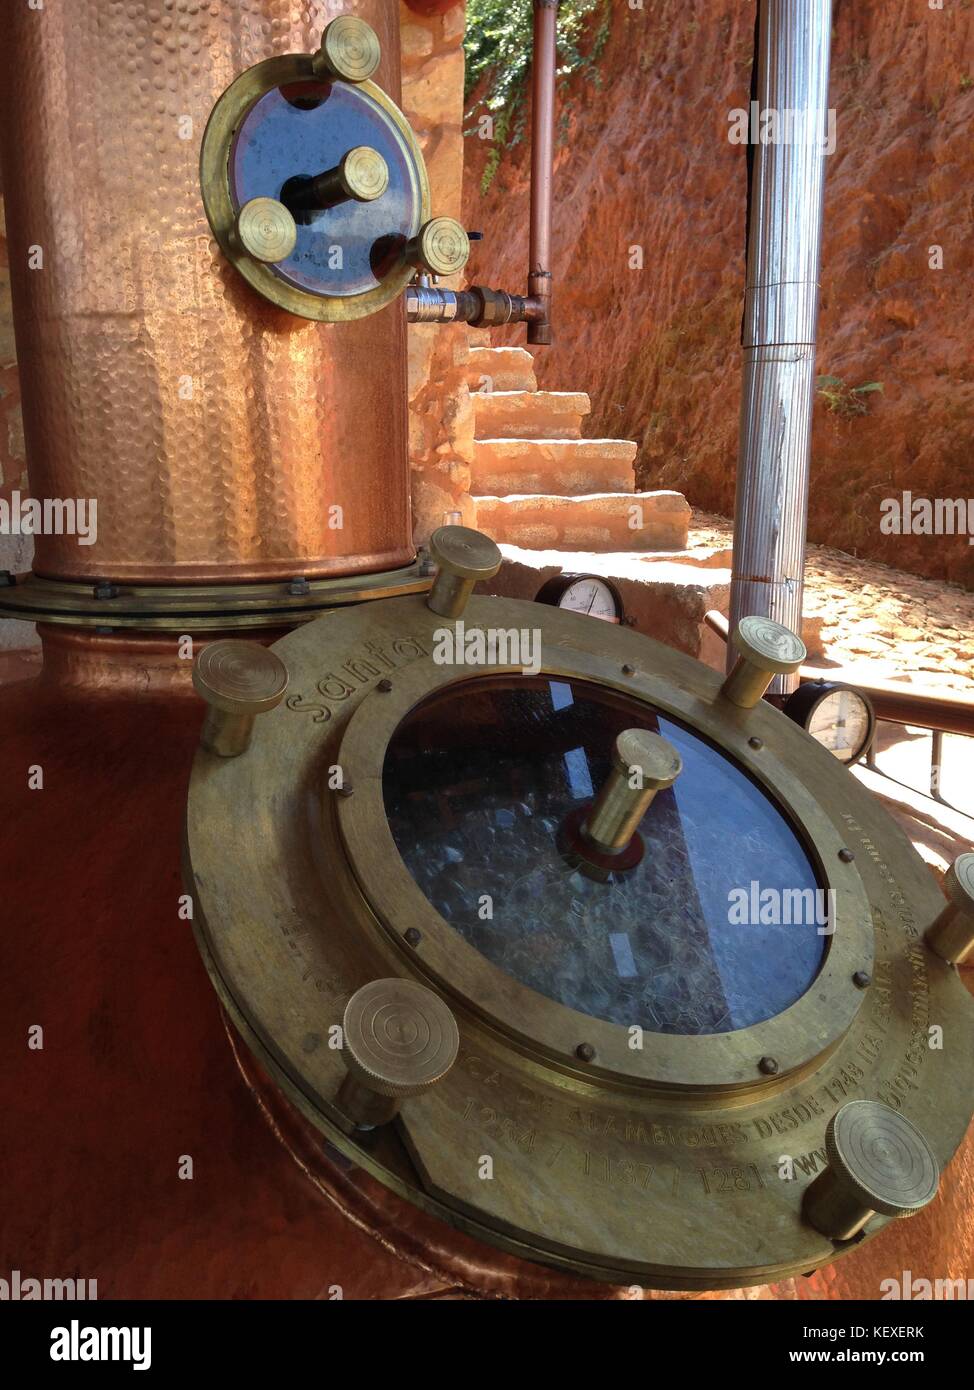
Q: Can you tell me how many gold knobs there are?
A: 11